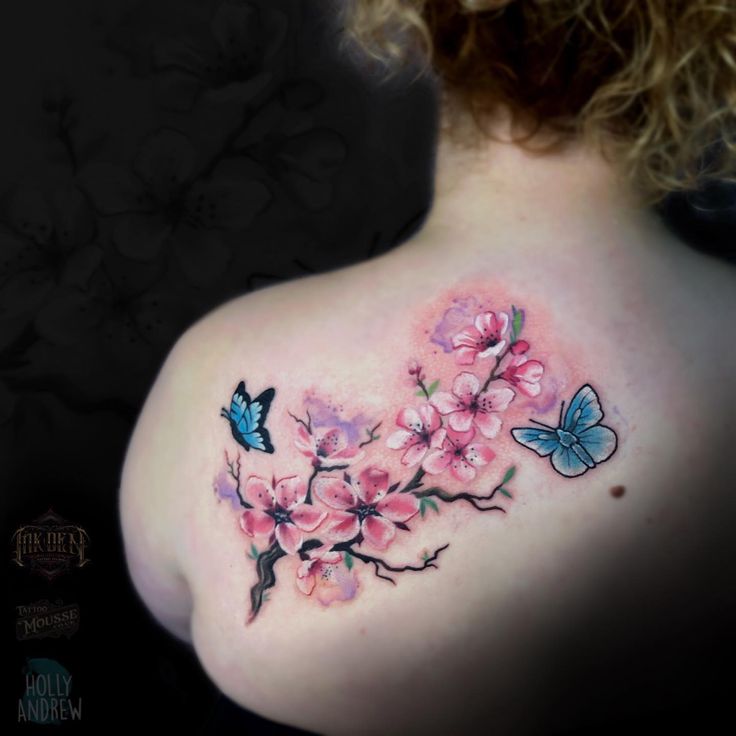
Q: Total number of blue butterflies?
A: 2